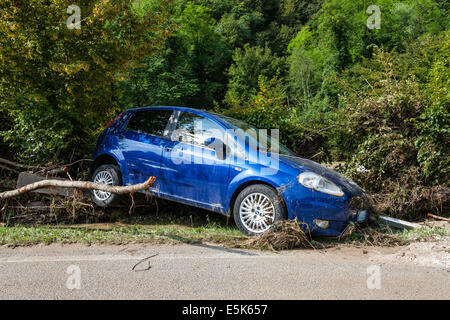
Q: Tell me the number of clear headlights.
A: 1